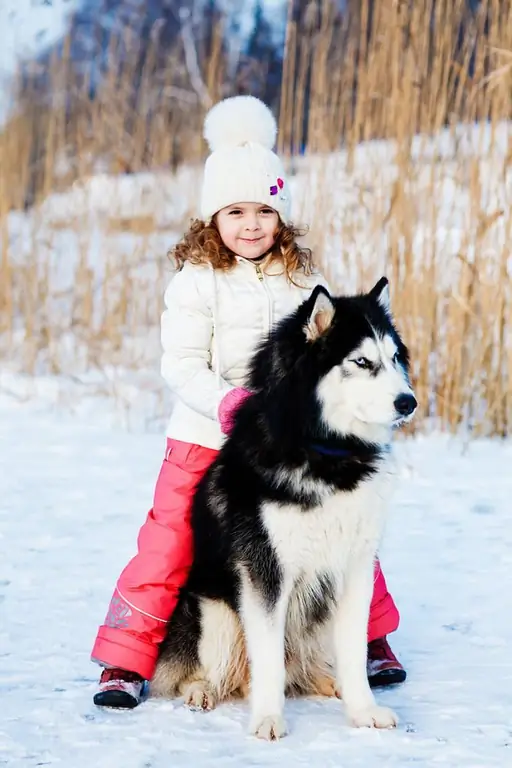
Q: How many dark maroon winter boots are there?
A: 2